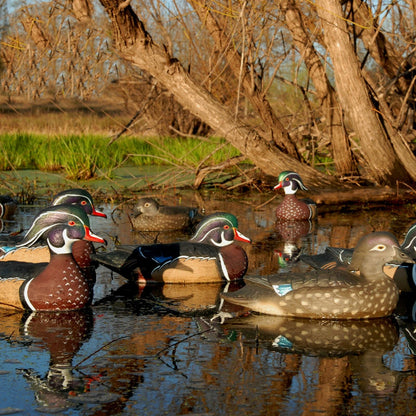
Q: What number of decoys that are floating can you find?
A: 8